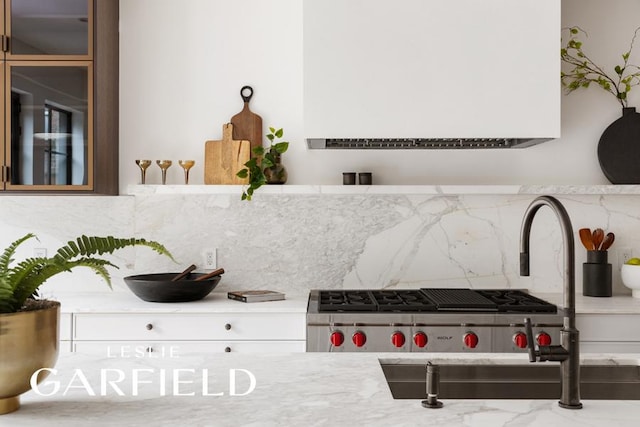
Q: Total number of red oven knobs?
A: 7